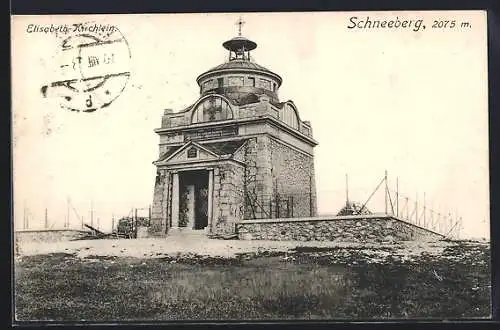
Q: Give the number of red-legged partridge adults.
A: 0